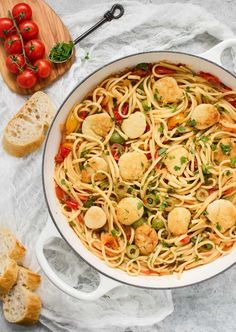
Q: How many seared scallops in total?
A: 13